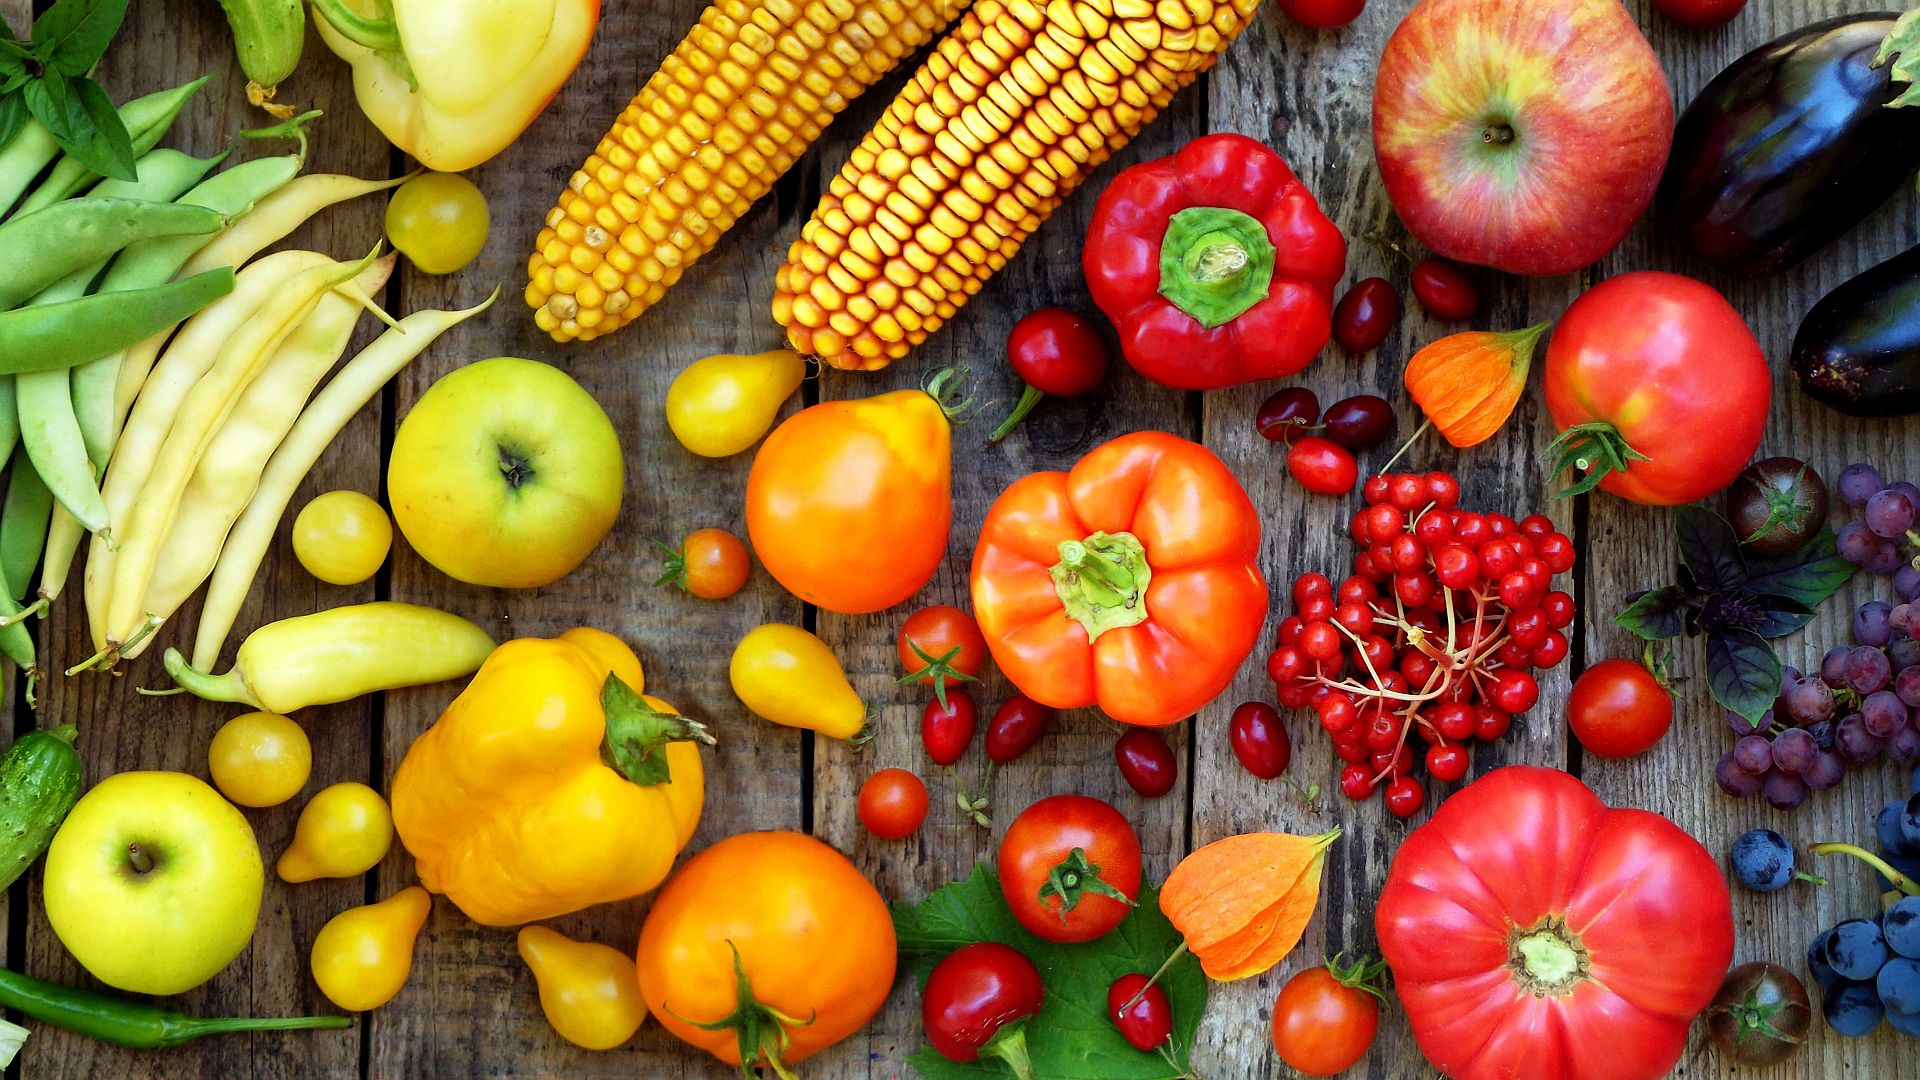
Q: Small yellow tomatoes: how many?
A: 8